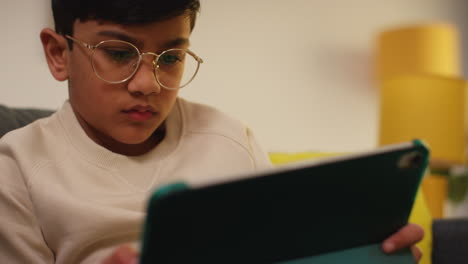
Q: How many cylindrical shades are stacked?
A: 2